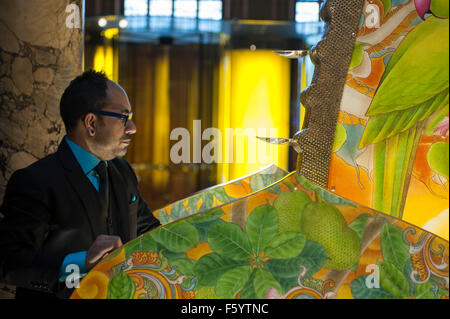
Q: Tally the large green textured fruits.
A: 2